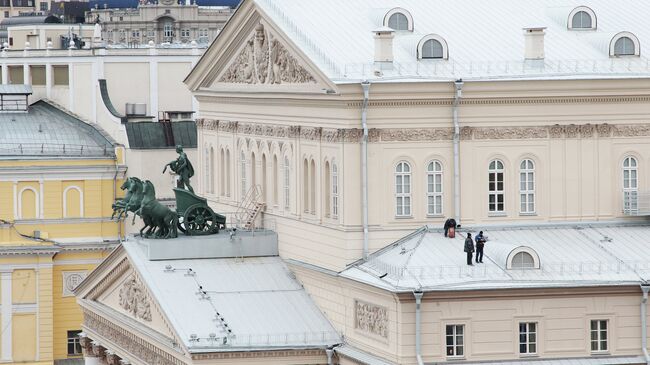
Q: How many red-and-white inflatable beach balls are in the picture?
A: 0